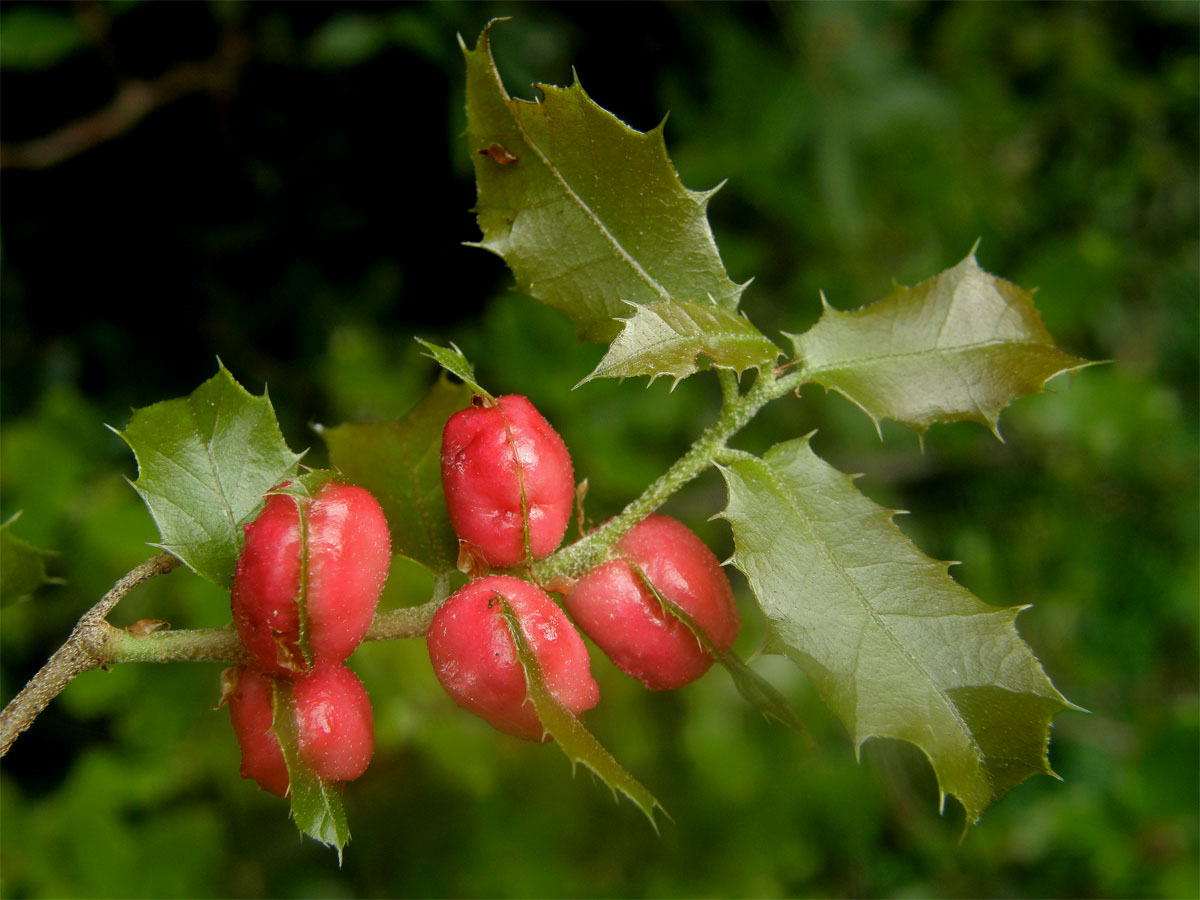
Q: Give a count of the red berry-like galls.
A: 5